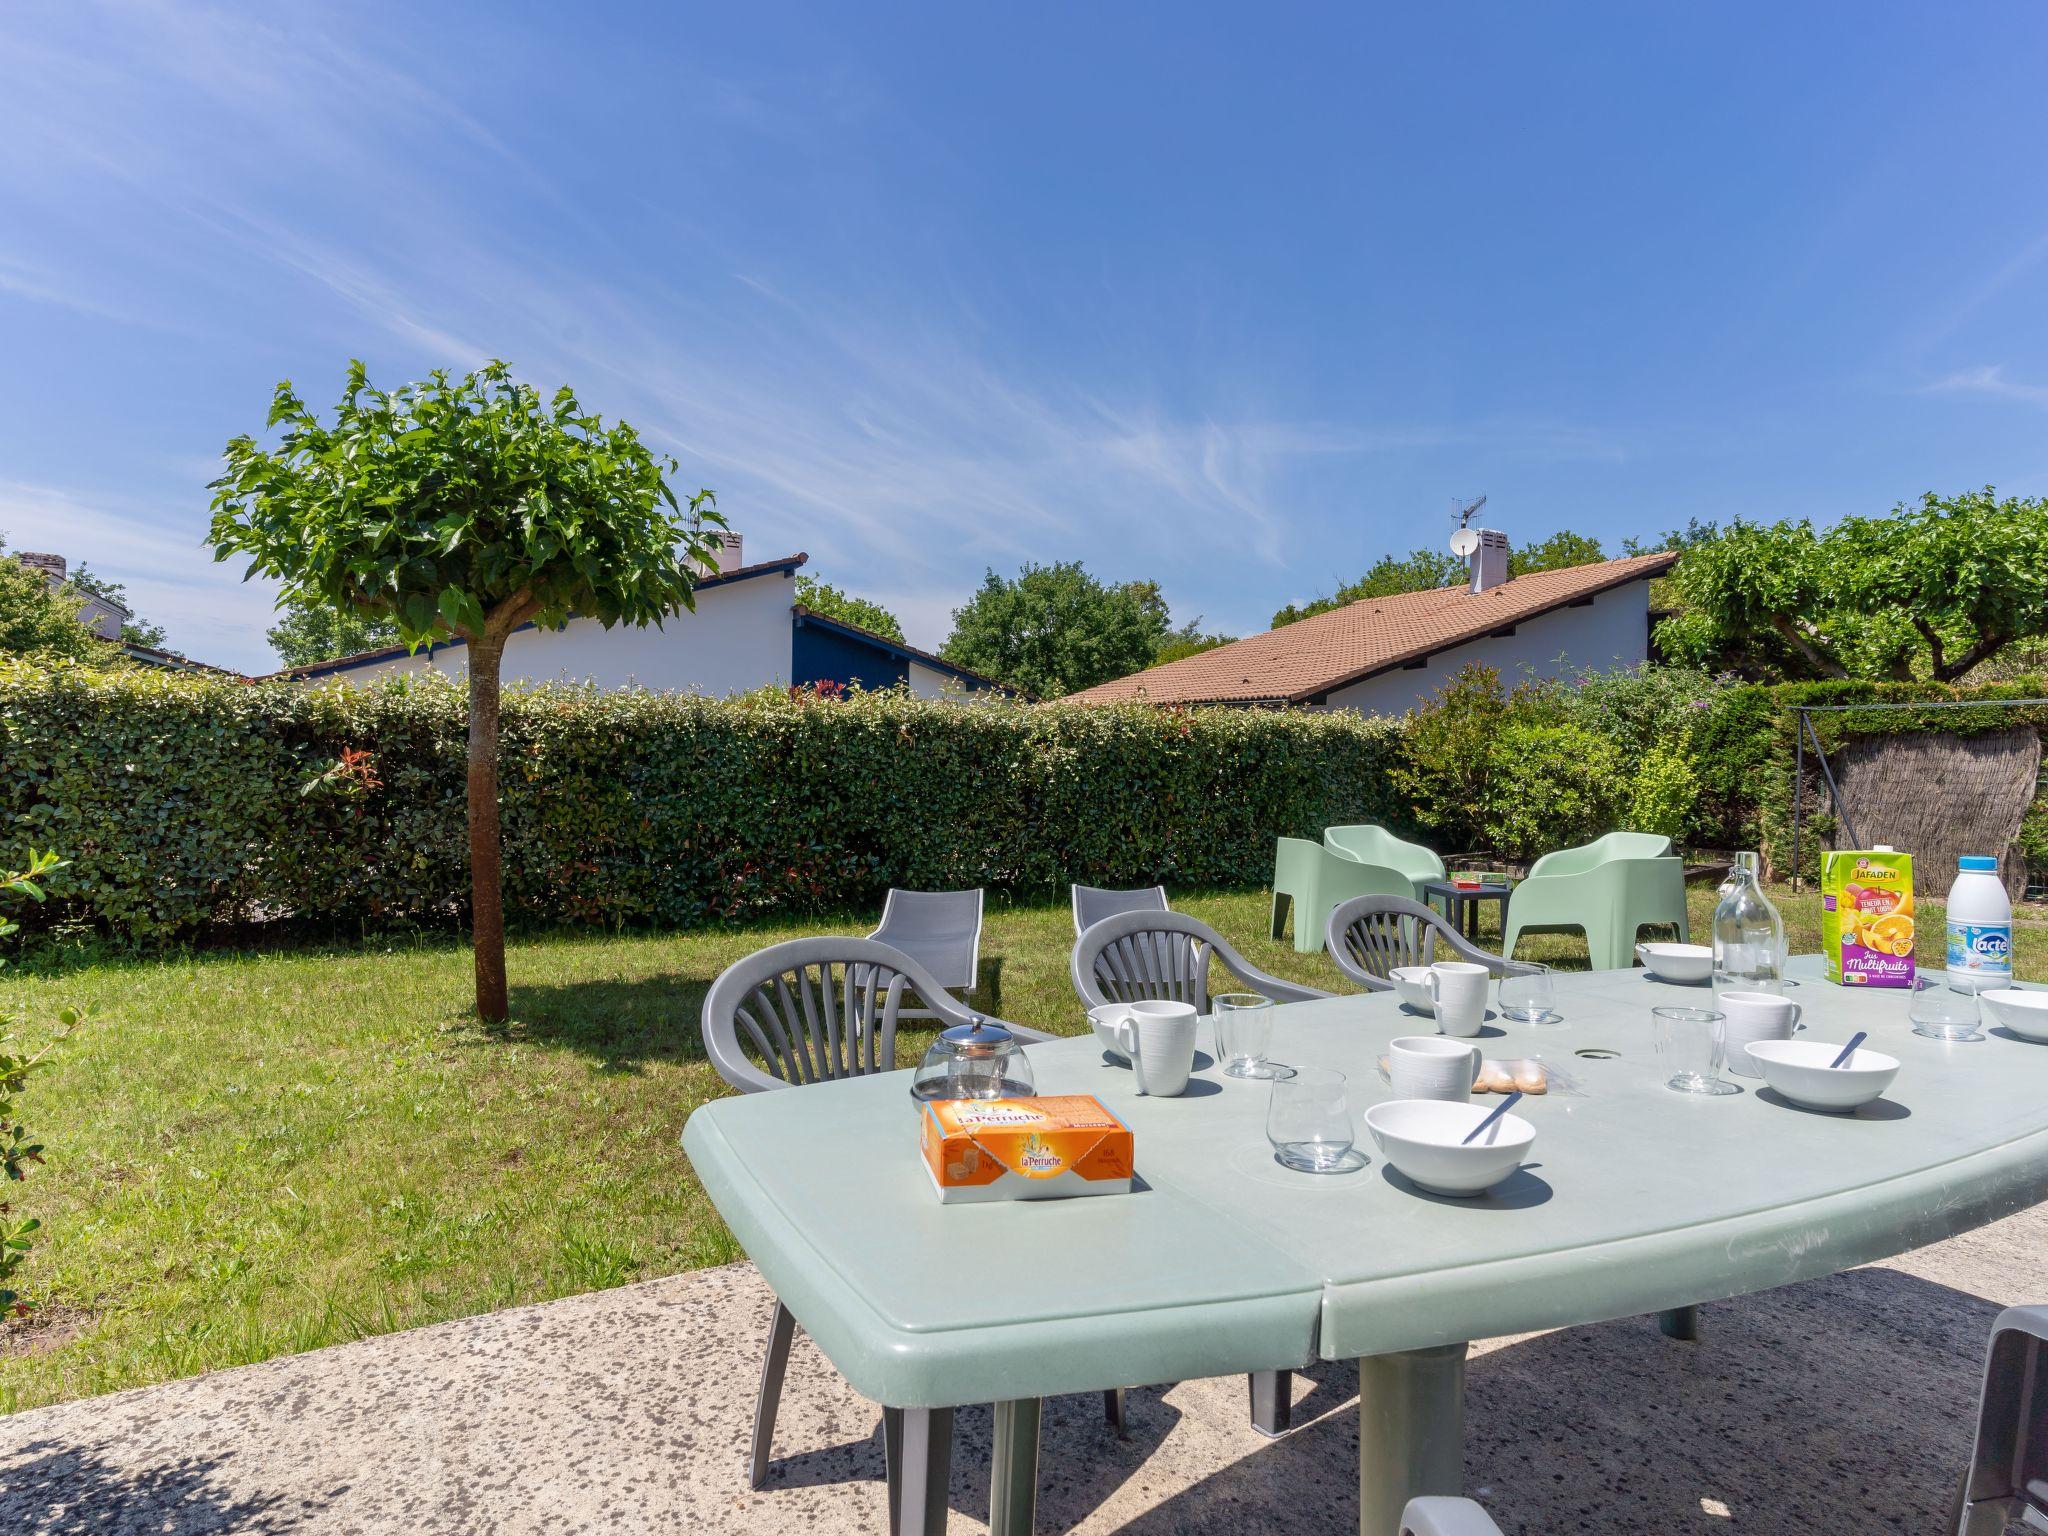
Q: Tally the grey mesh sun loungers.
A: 2